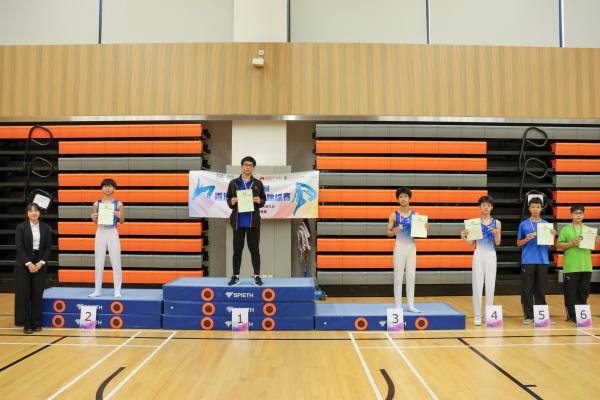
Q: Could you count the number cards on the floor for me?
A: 6